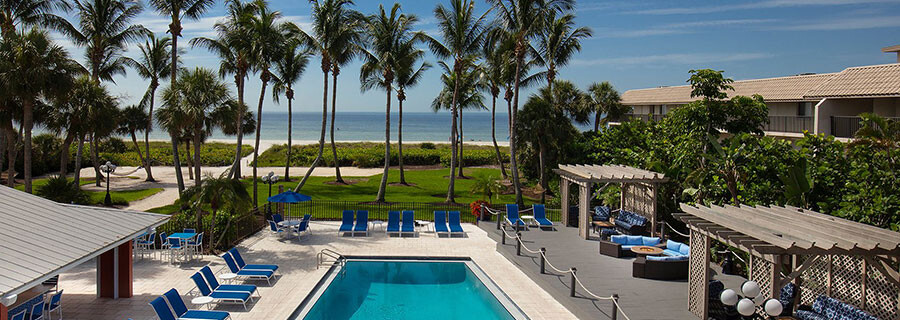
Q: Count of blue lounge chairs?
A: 14